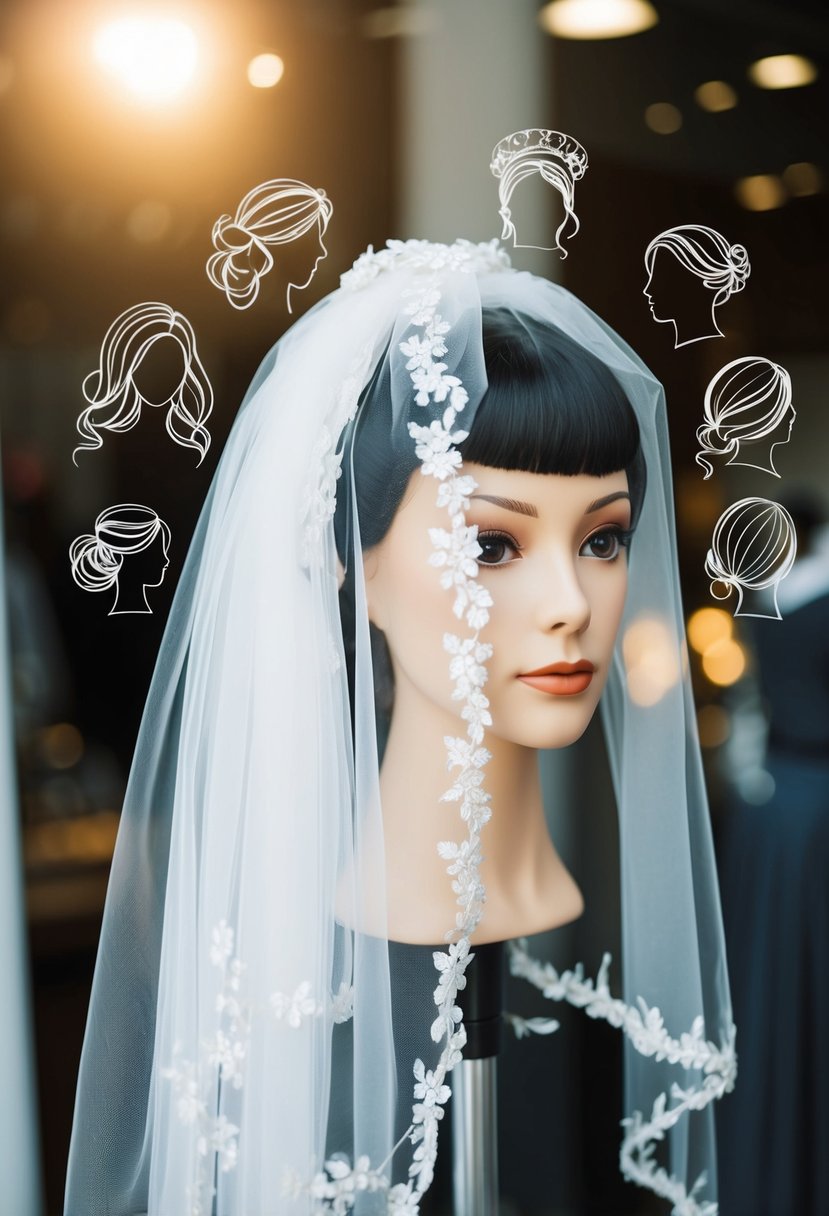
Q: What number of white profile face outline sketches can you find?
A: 4